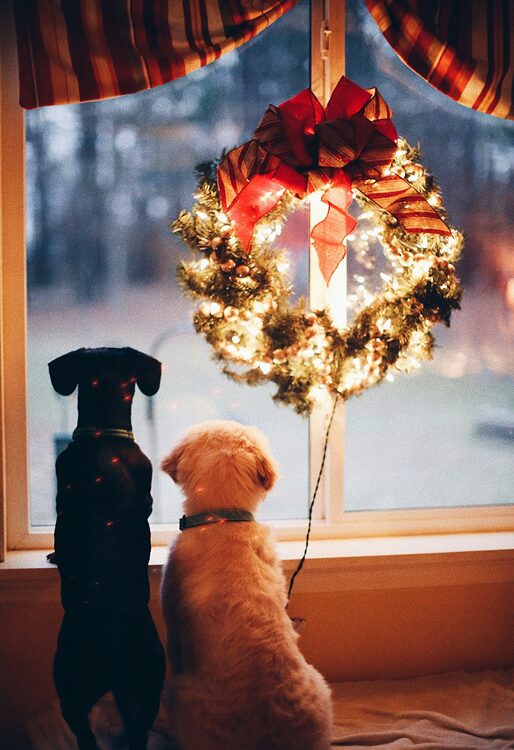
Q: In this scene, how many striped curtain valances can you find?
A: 2